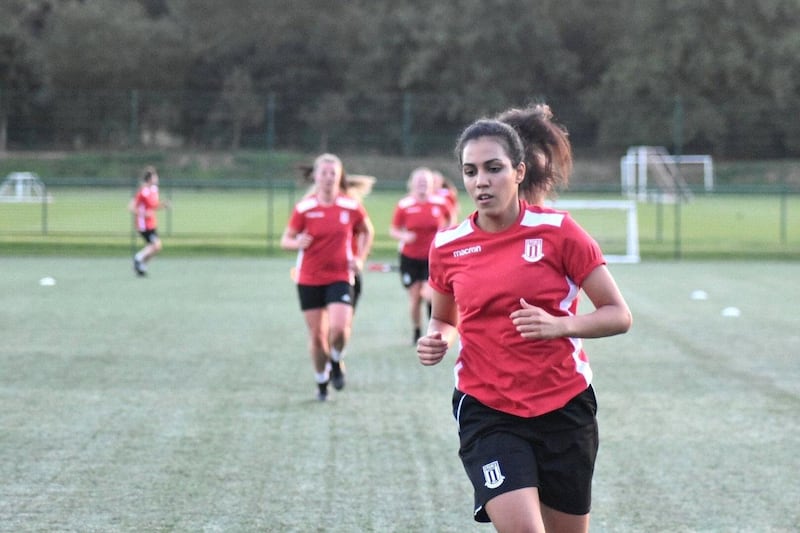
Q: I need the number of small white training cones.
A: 3